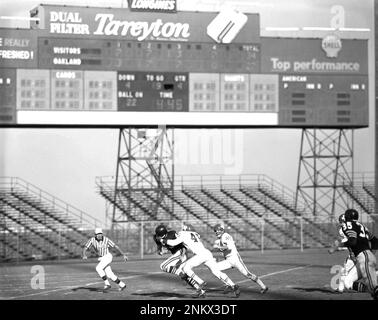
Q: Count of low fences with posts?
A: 1